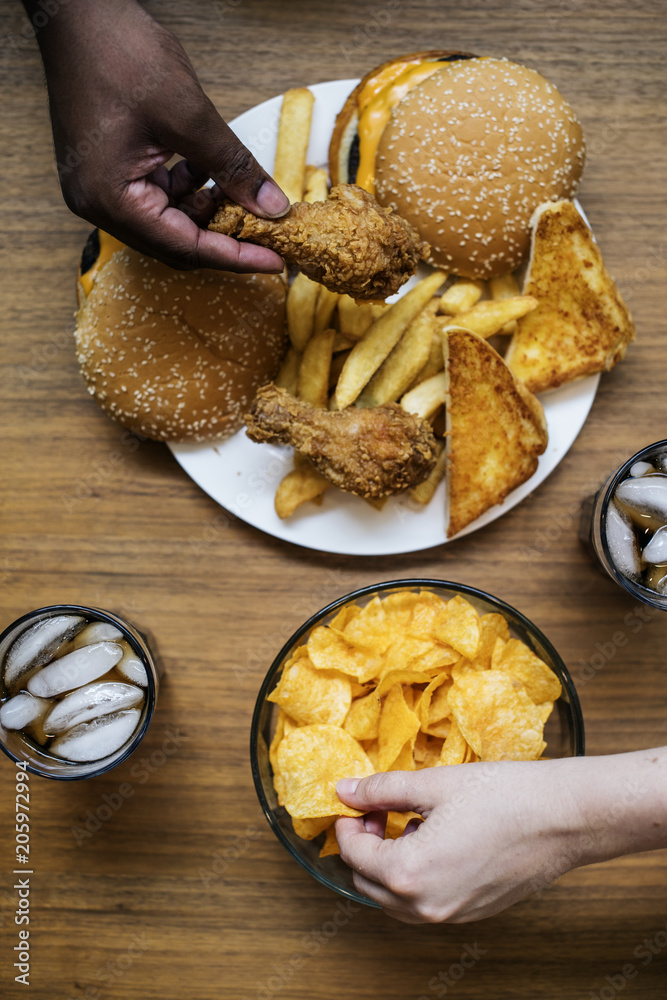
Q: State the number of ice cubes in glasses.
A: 13